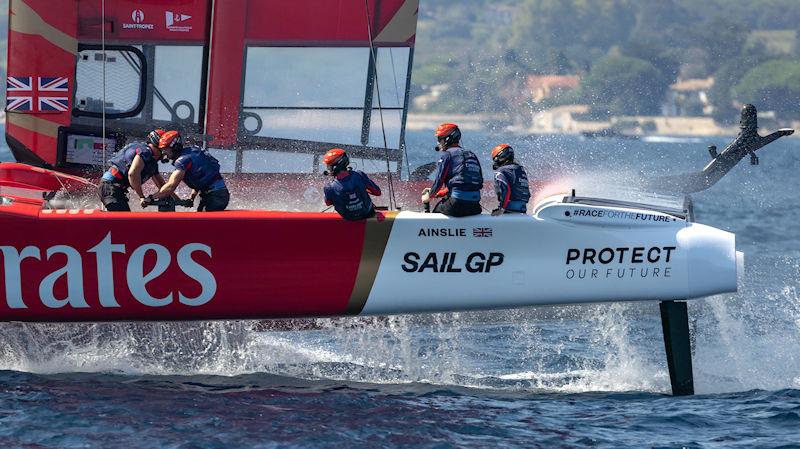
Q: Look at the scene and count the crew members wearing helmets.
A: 5